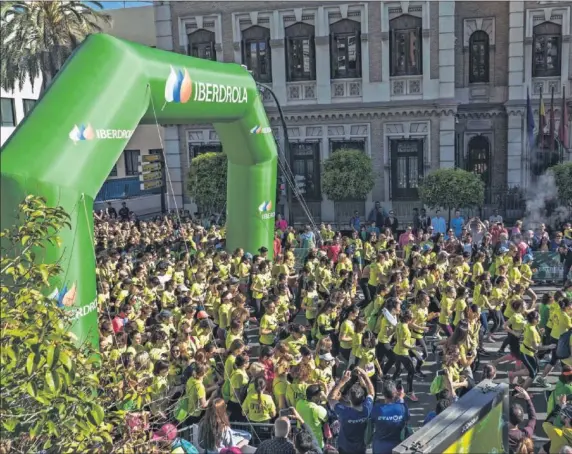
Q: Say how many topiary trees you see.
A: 4